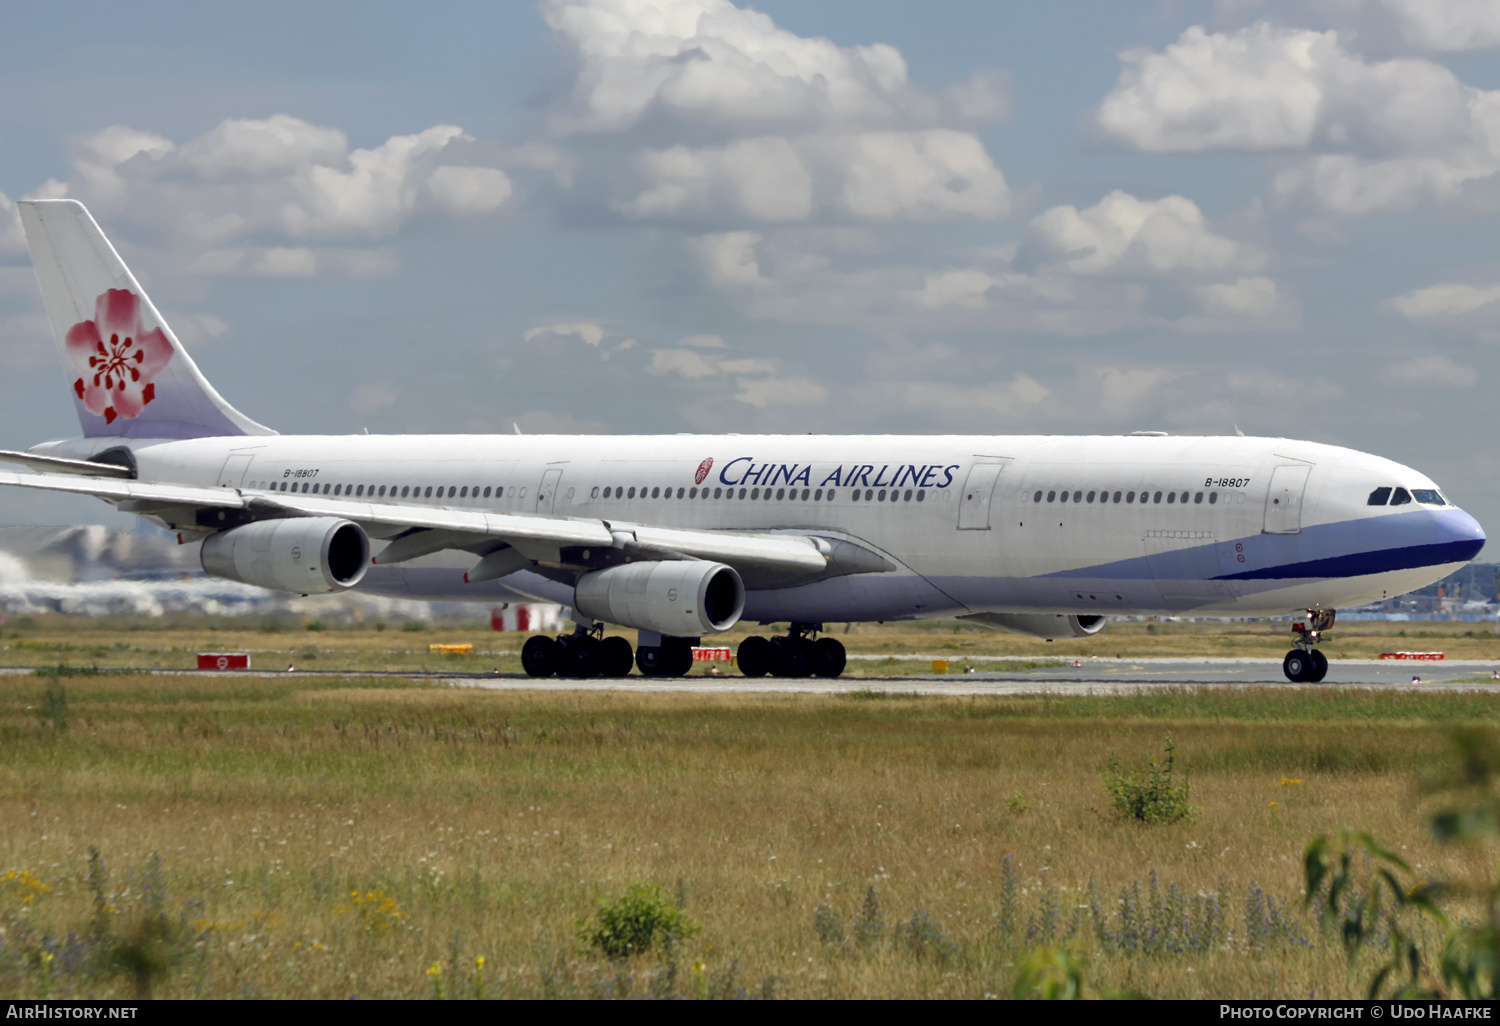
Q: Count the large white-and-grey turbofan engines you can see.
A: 3